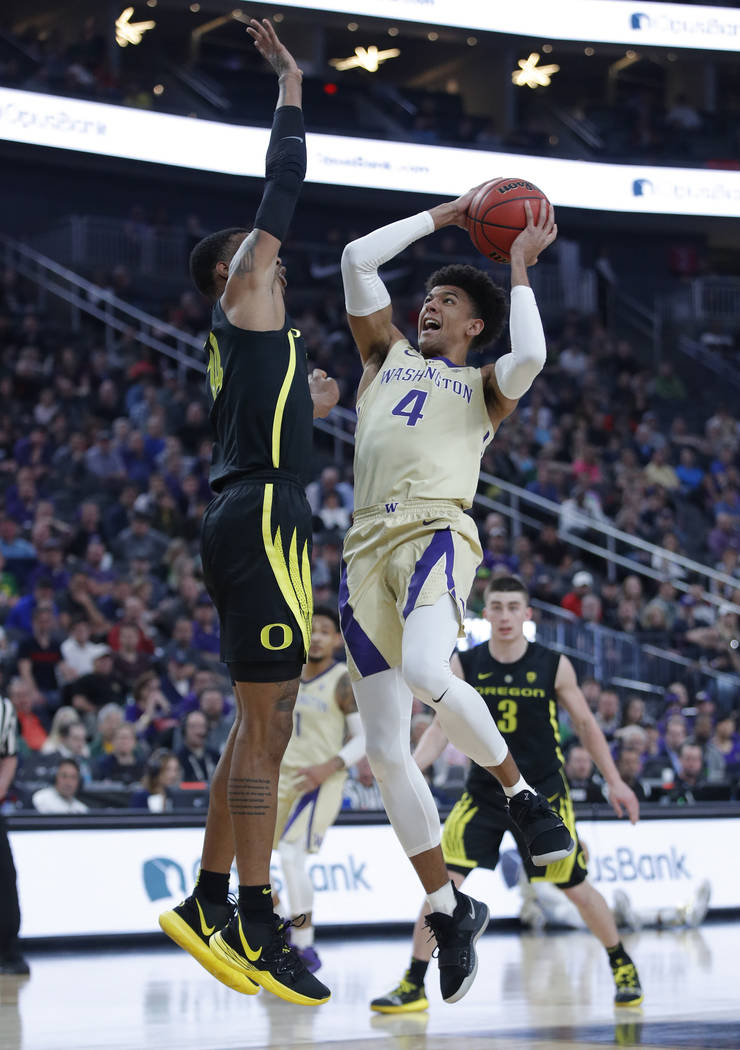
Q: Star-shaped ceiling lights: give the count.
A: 3